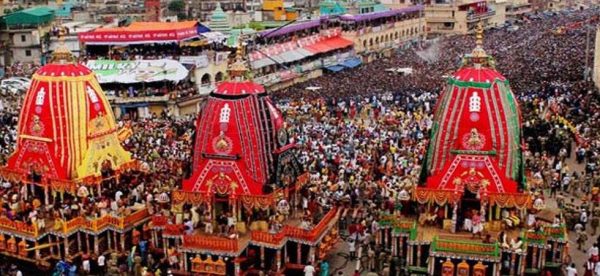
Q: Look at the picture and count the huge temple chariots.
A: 3